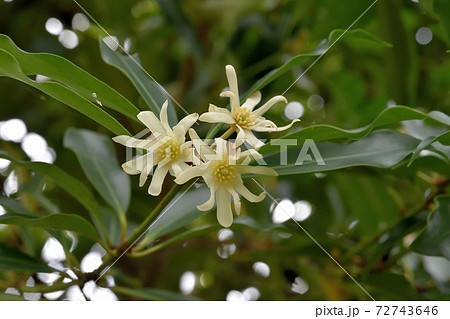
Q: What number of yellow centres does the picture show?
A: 3